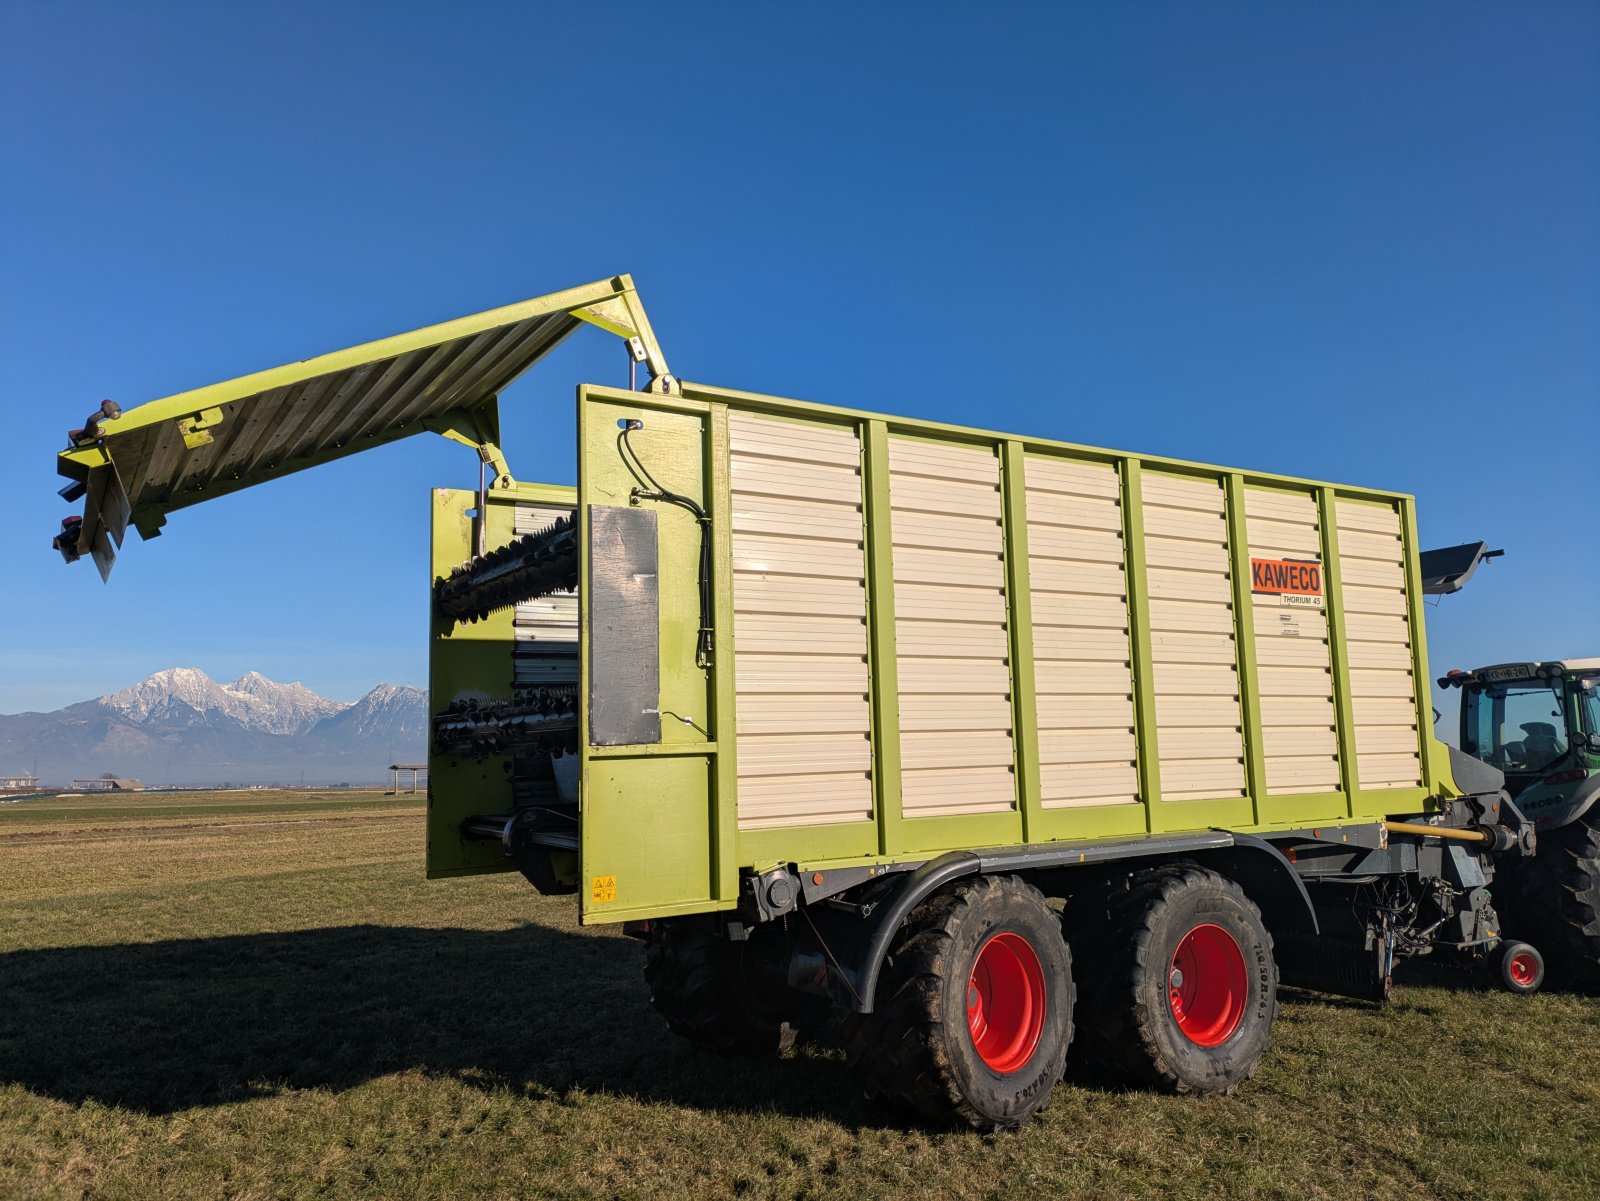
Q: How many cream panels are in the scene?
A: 6